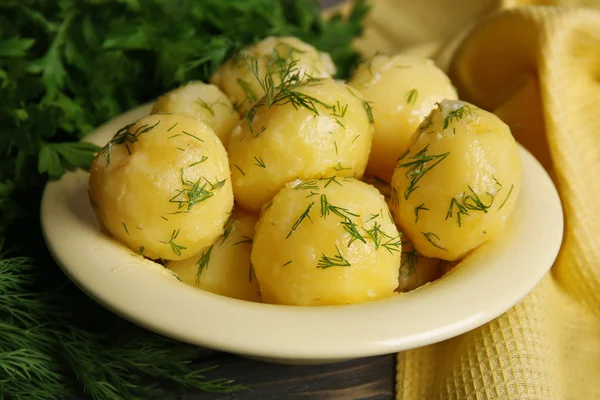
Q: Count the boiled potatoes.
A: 9